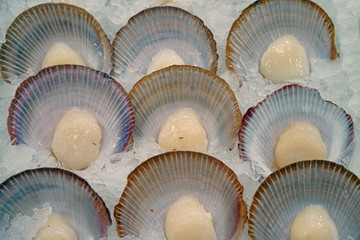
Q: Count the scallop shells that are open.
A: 9